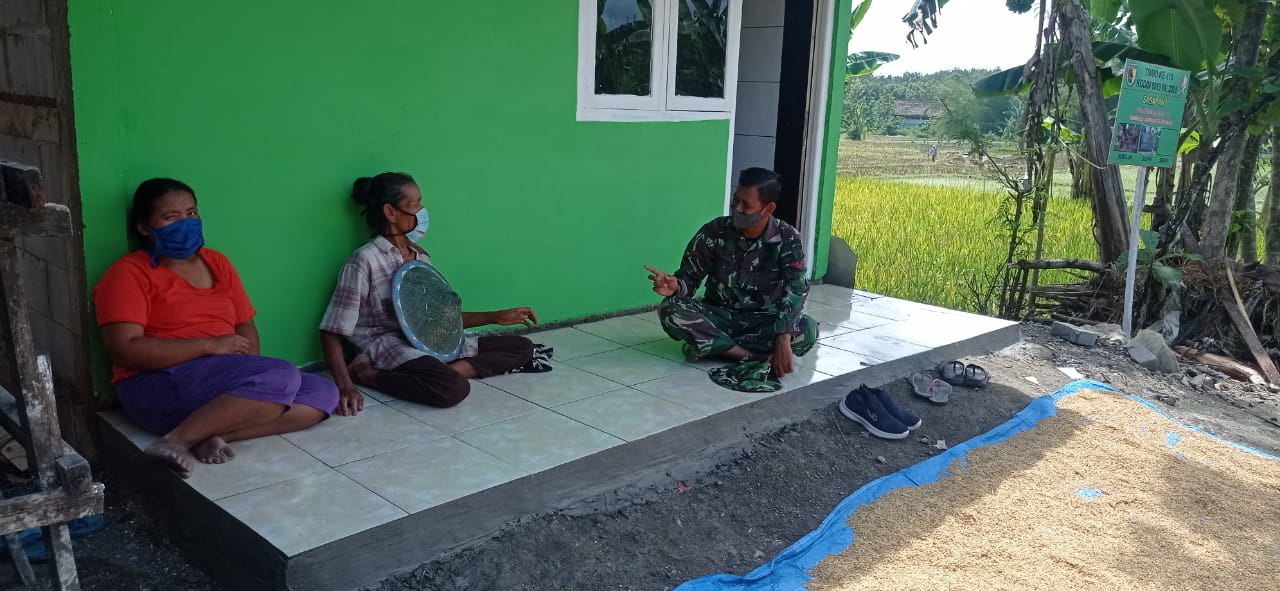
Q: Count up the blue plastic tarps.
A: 1